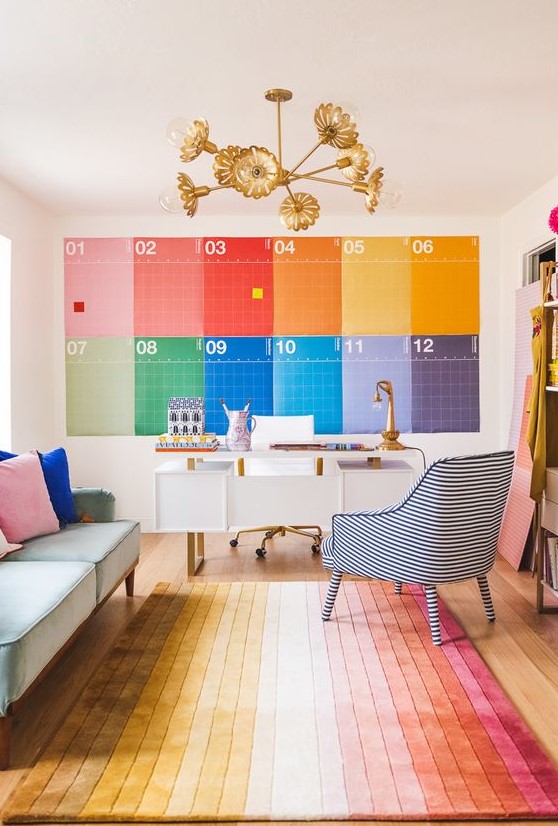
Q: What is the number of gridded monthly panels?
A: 12